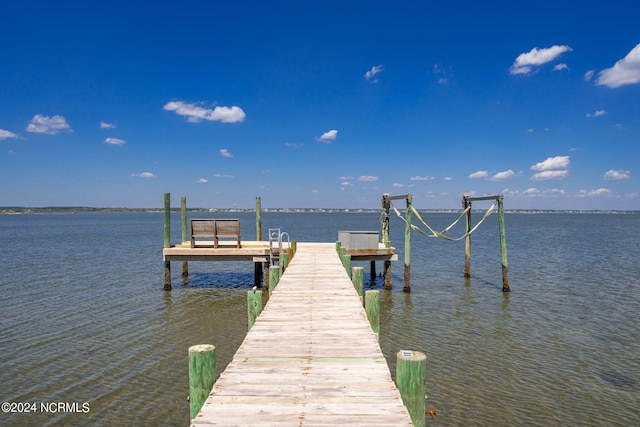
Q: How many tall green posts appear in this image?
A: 7